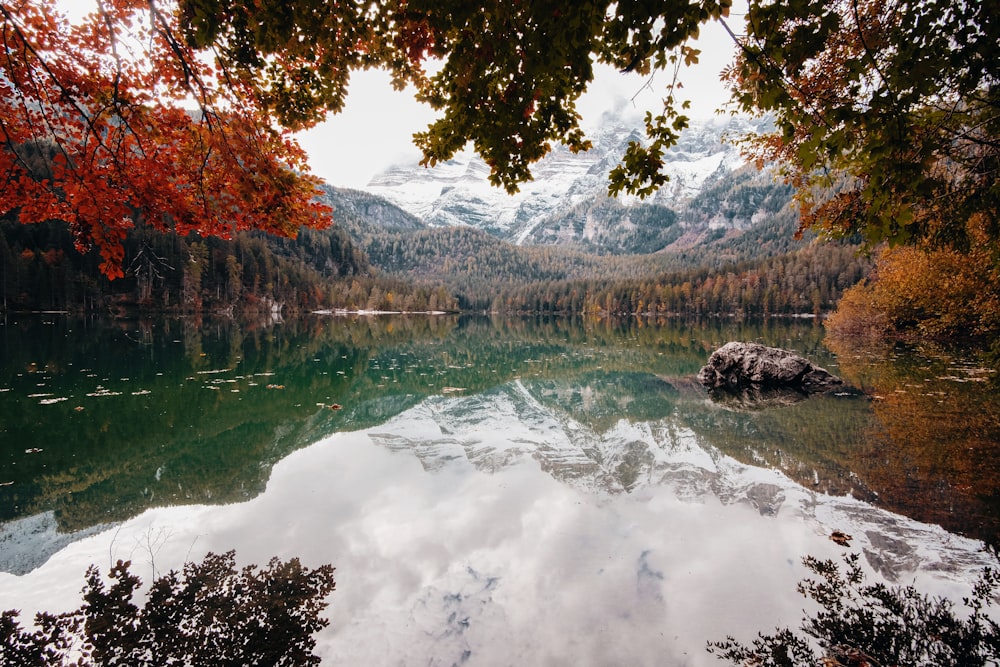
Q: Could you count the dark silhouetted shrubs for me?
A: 2